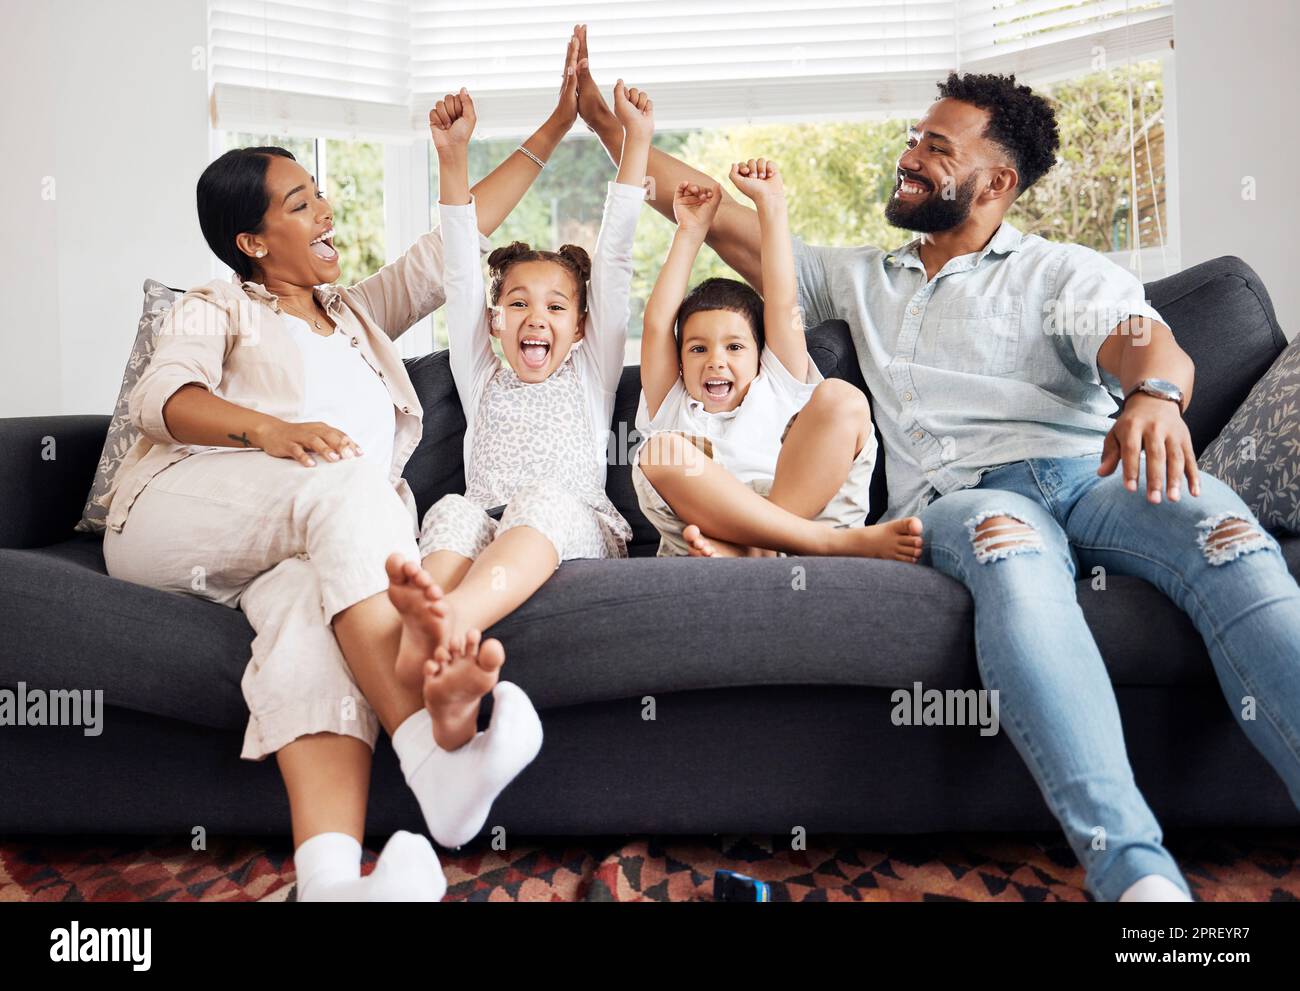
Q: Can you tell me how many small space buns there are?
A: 2